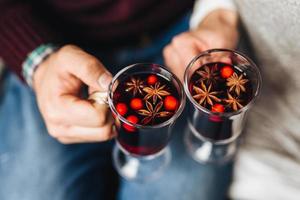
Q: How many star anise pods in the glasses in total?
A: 7